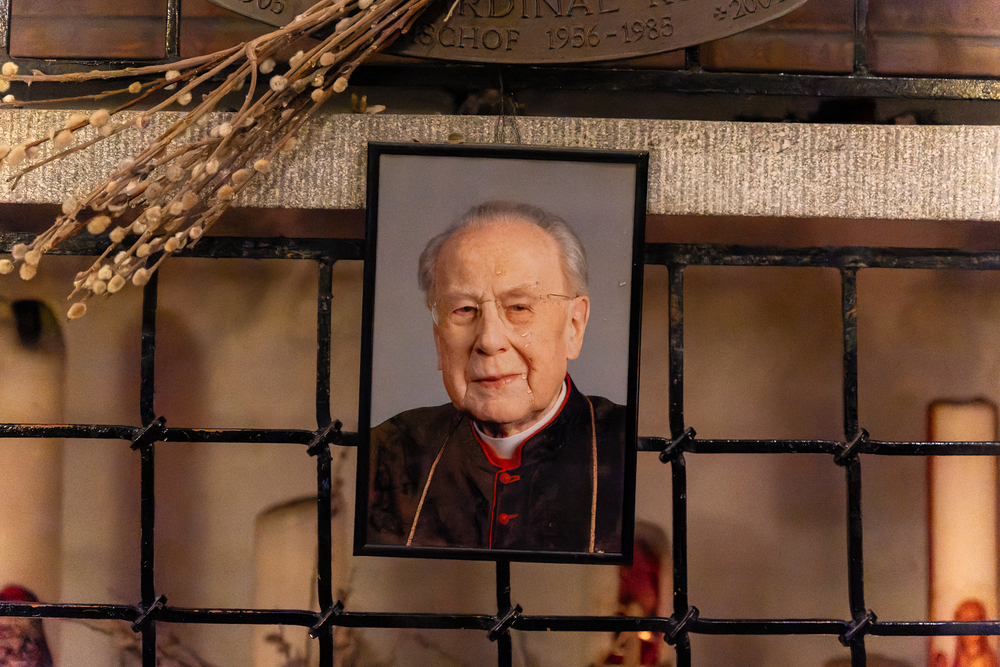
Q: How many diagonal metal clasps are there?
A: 9